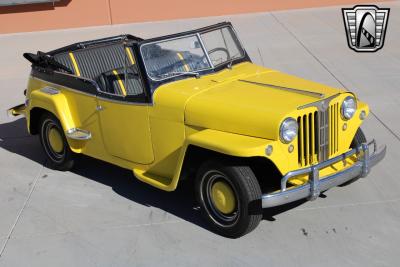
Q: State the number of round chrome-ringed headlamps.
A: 2